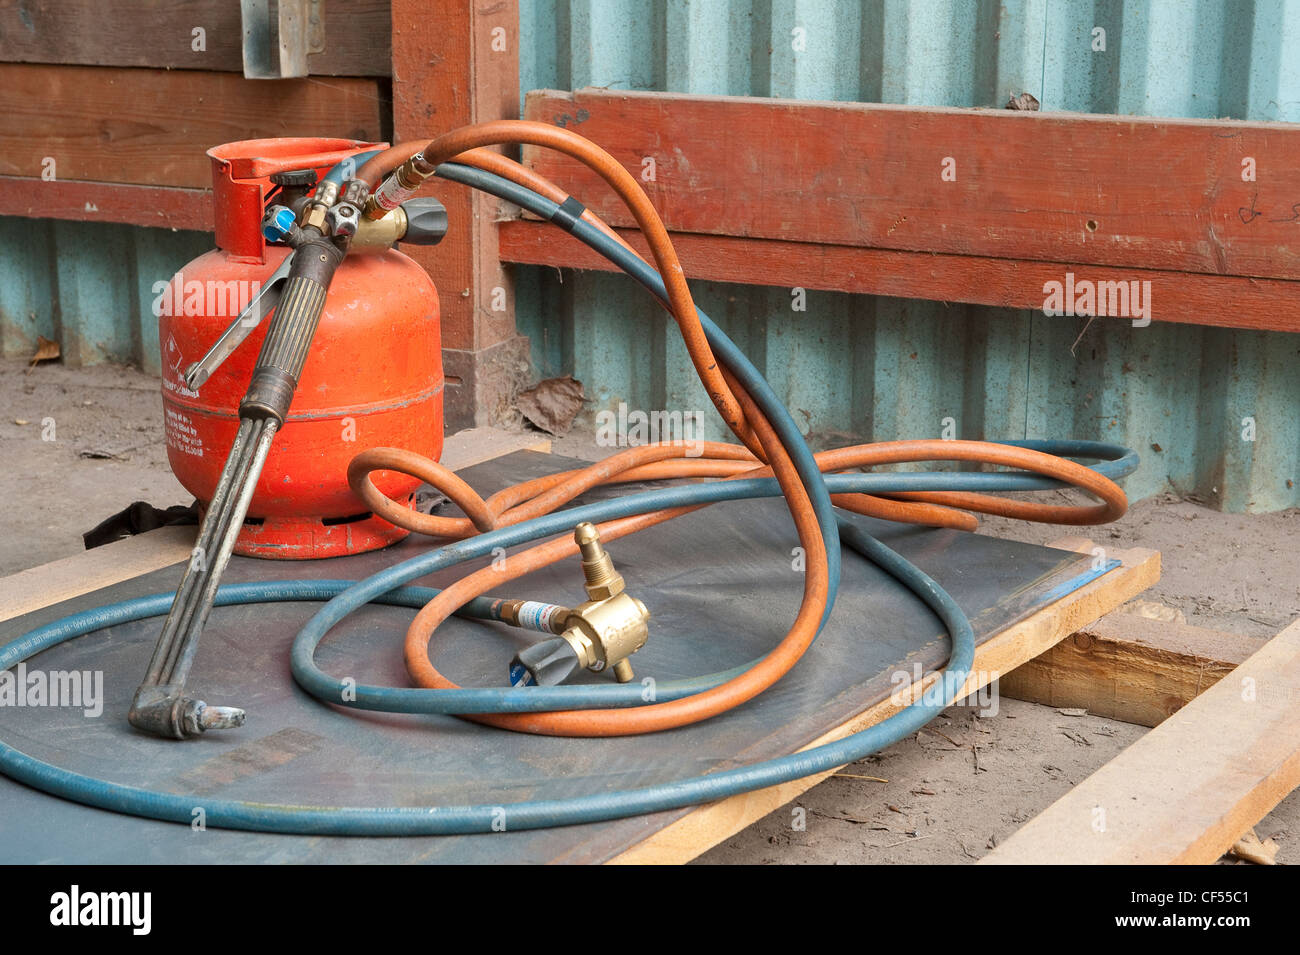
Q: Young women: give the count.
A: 0